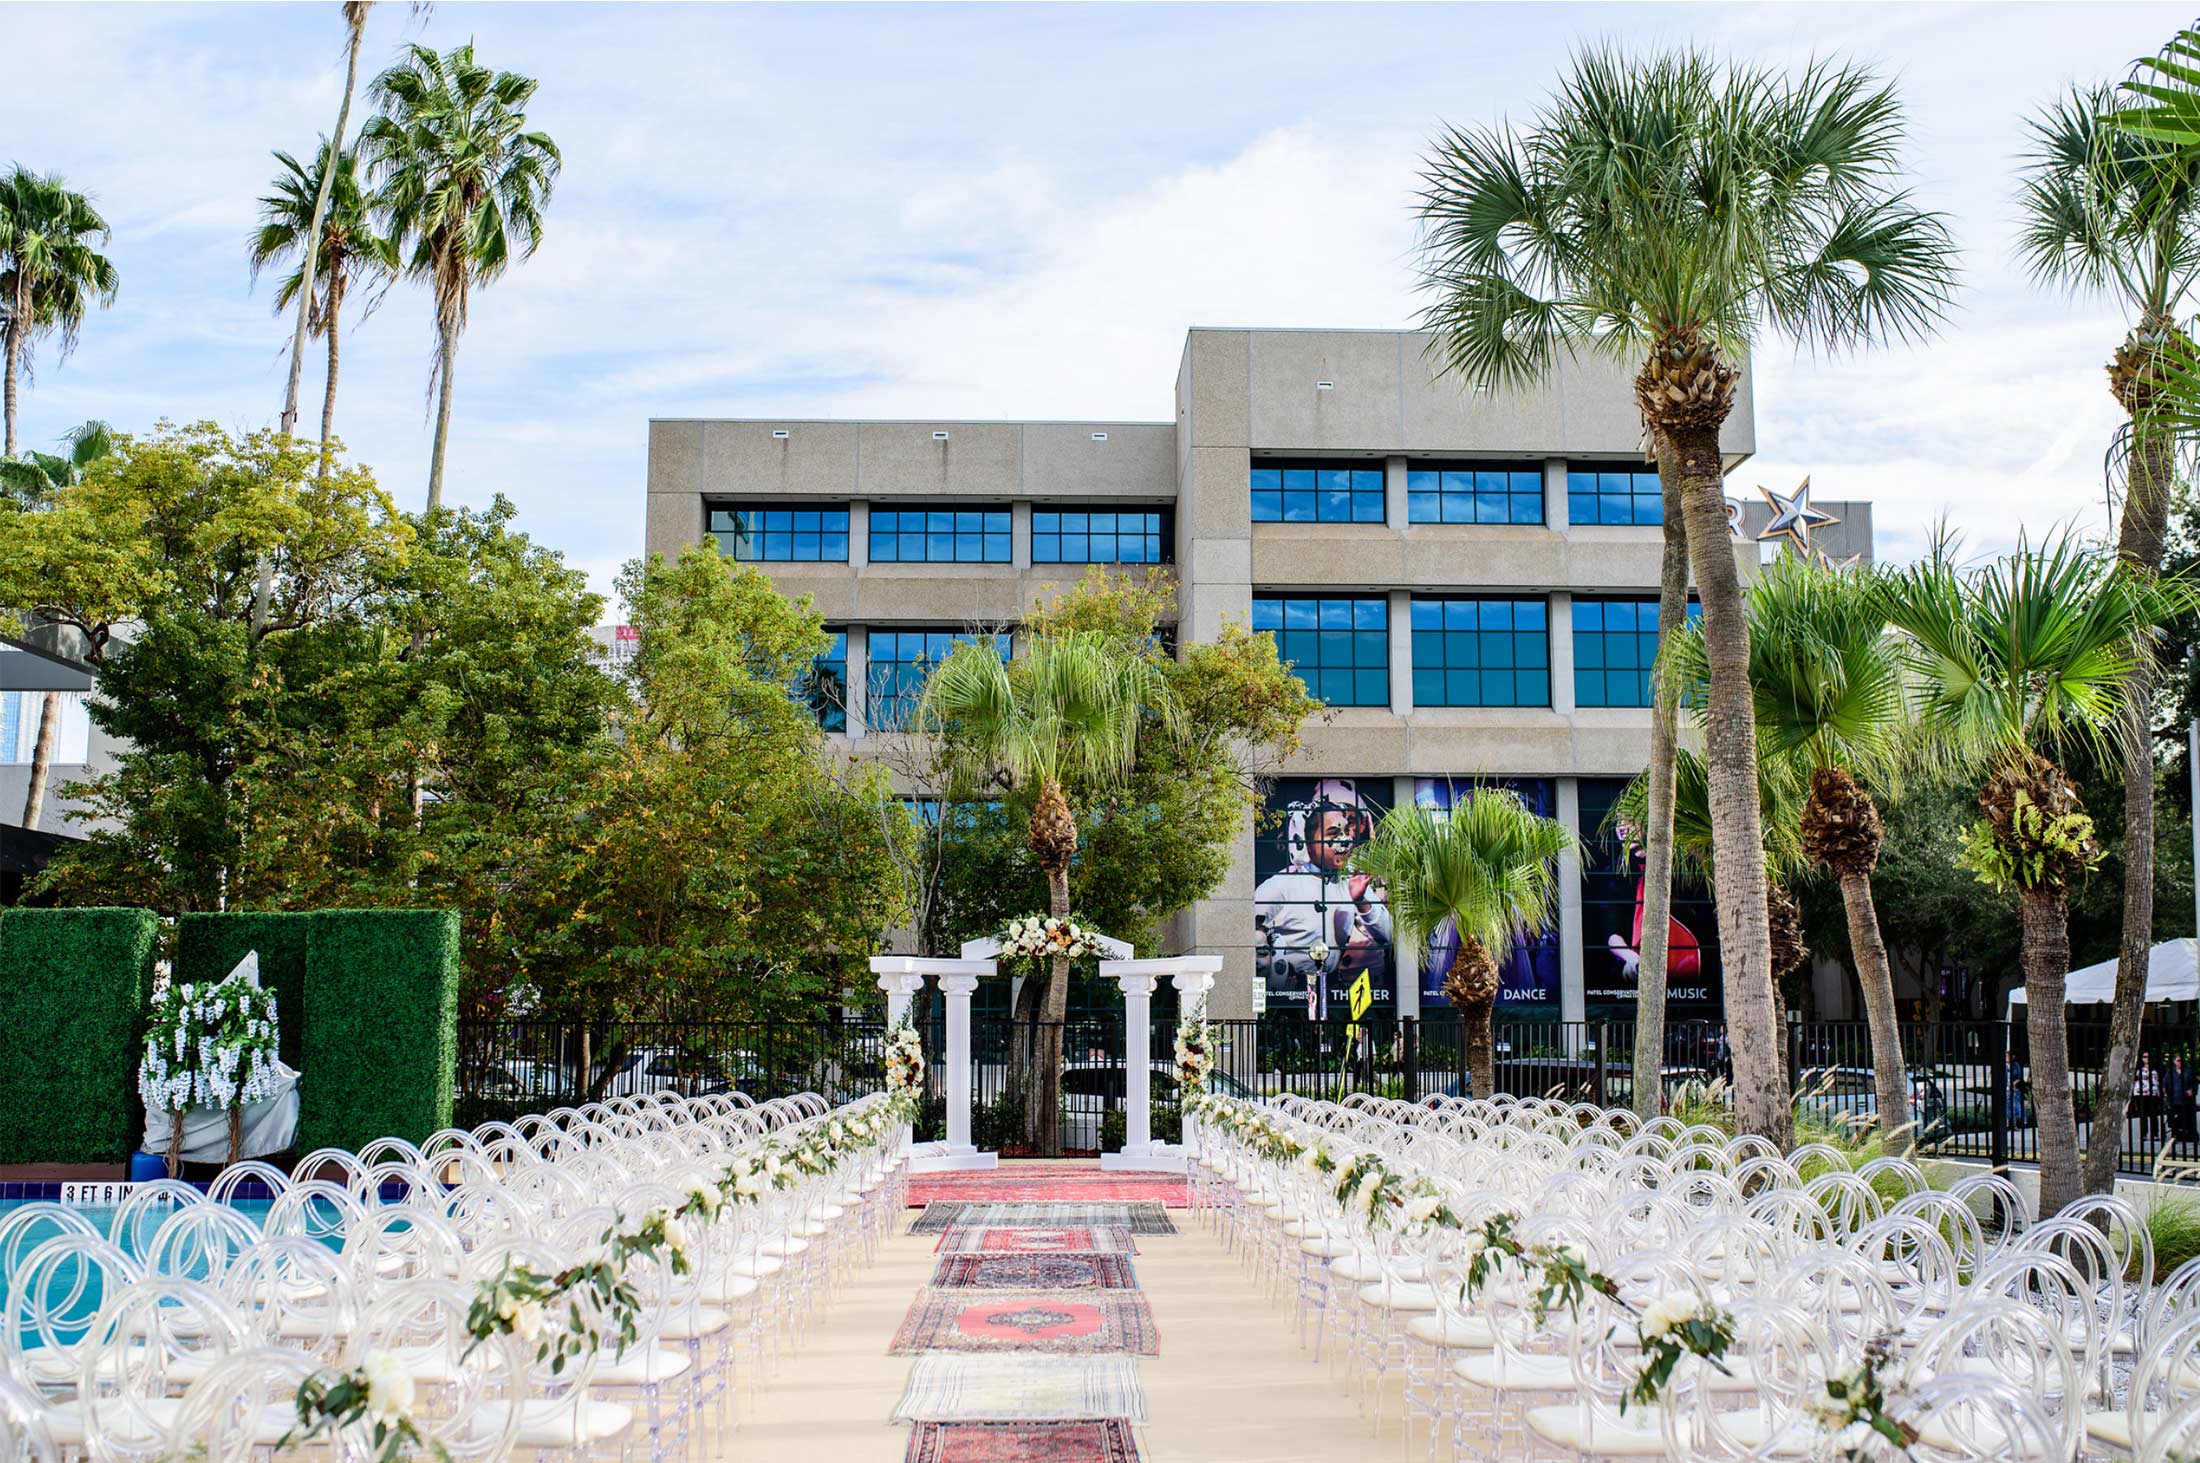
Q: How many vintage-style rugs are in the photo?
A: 7